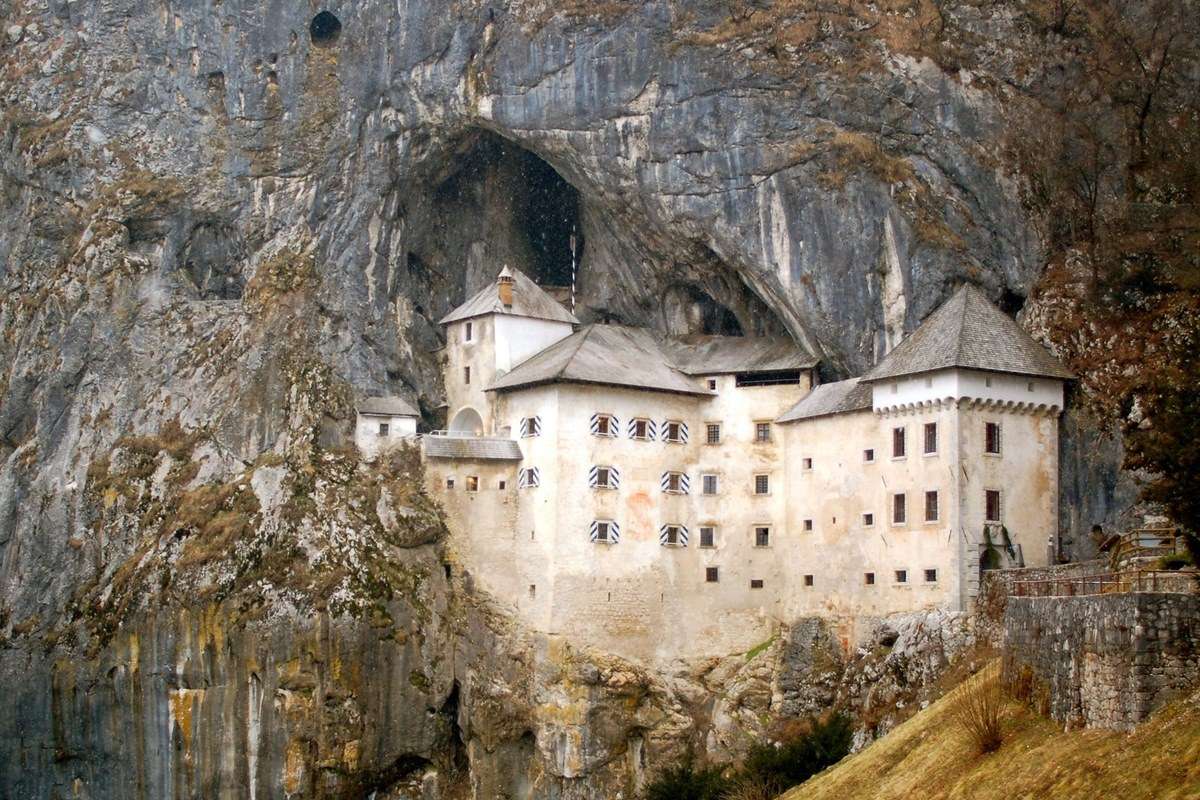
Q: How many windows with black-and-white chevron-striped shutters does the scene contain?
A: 9